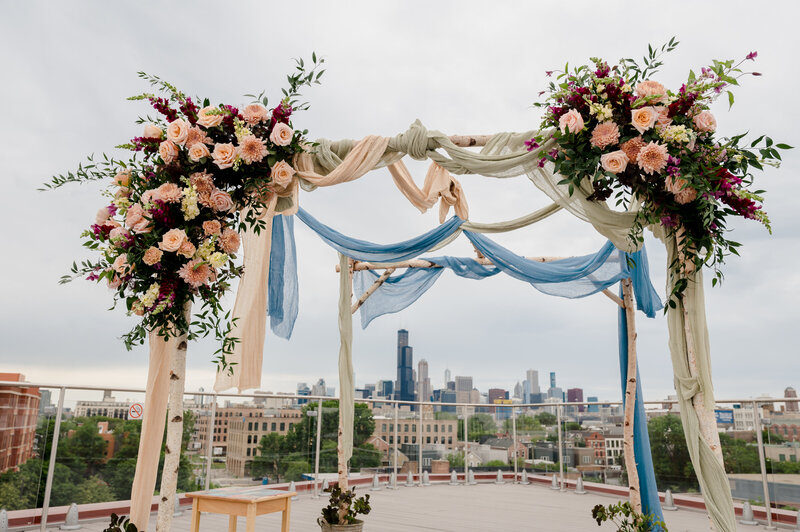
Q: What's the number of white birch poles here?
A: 4